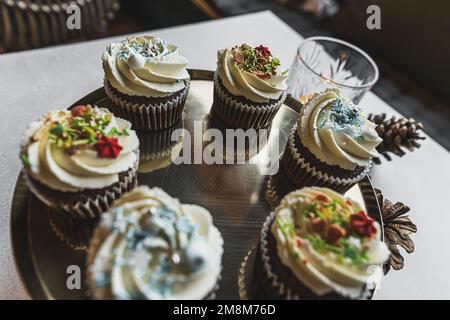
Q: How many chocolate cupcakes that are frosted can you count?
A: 6